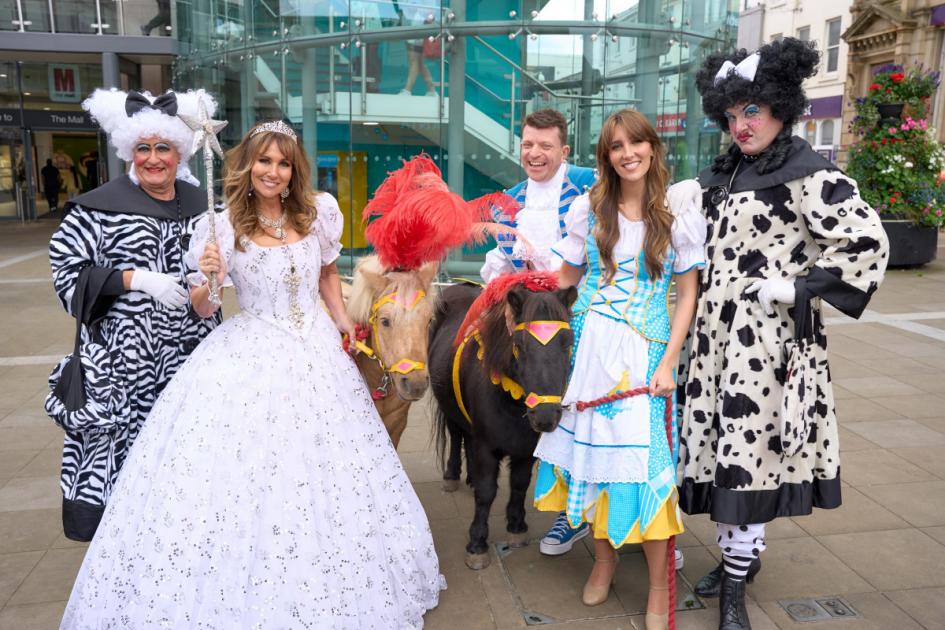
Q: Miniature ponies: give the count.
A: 2